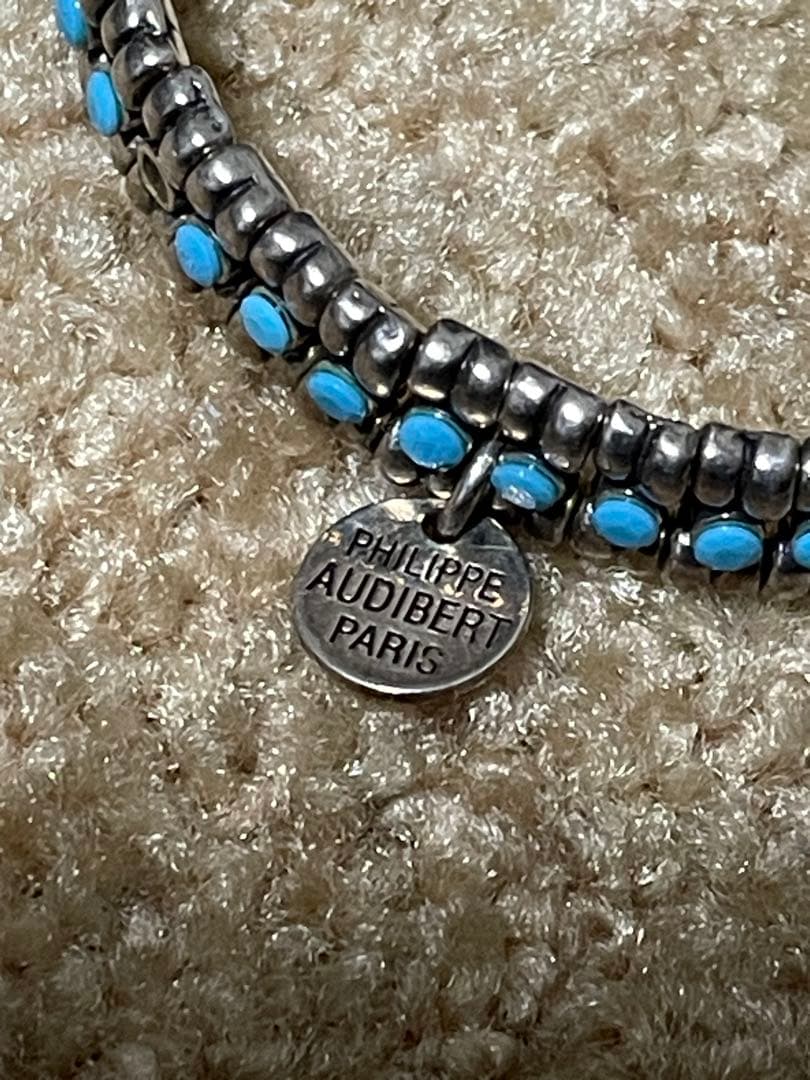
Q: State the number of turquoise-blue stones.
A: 10